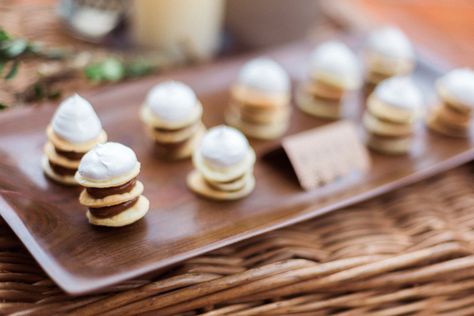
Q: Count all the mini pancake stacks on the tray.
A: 9